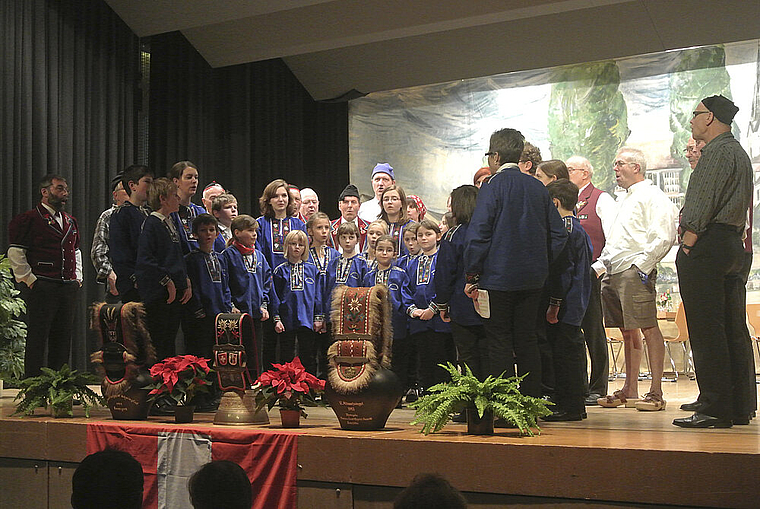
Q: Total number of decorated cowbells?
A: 3